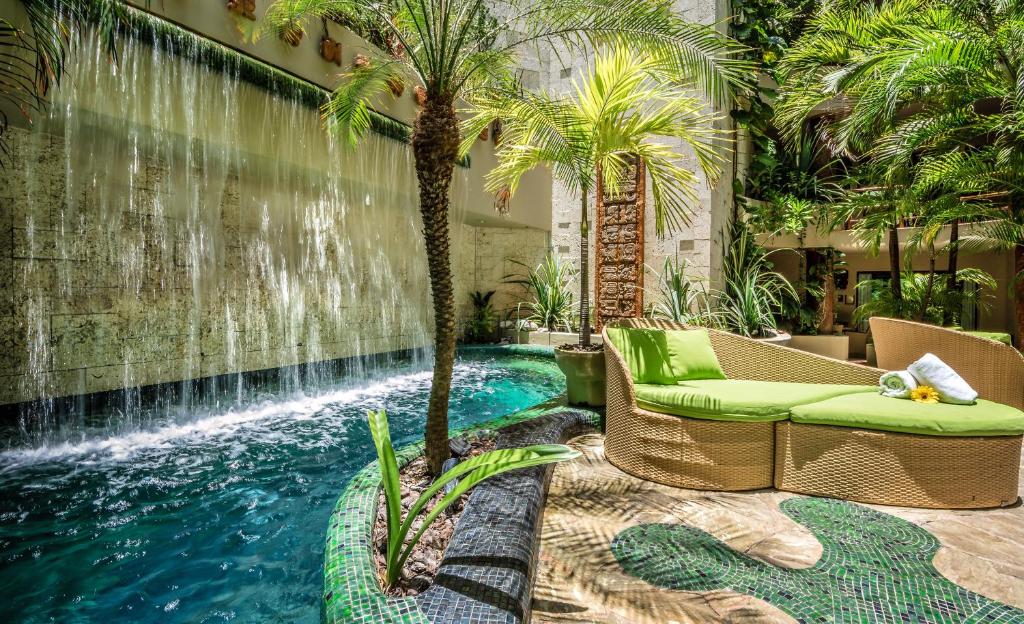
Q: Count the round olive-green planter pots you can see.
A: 1